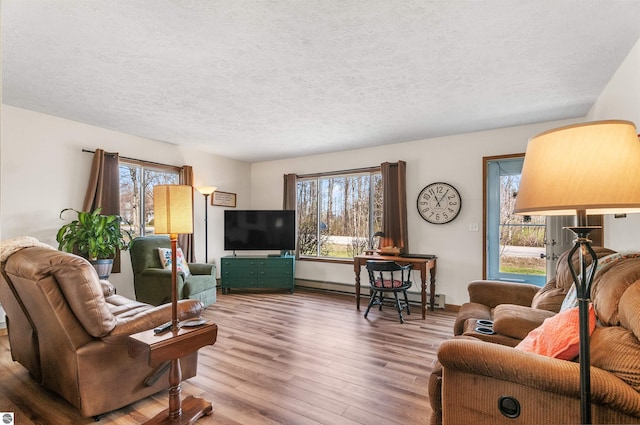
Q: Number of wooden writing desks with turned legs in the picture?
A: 1